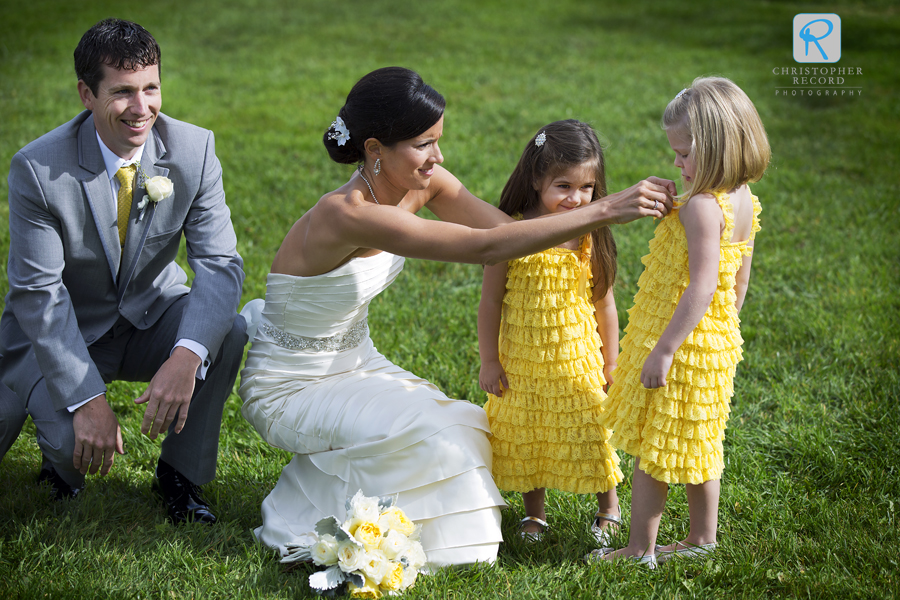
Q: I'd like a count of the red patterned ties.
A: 0